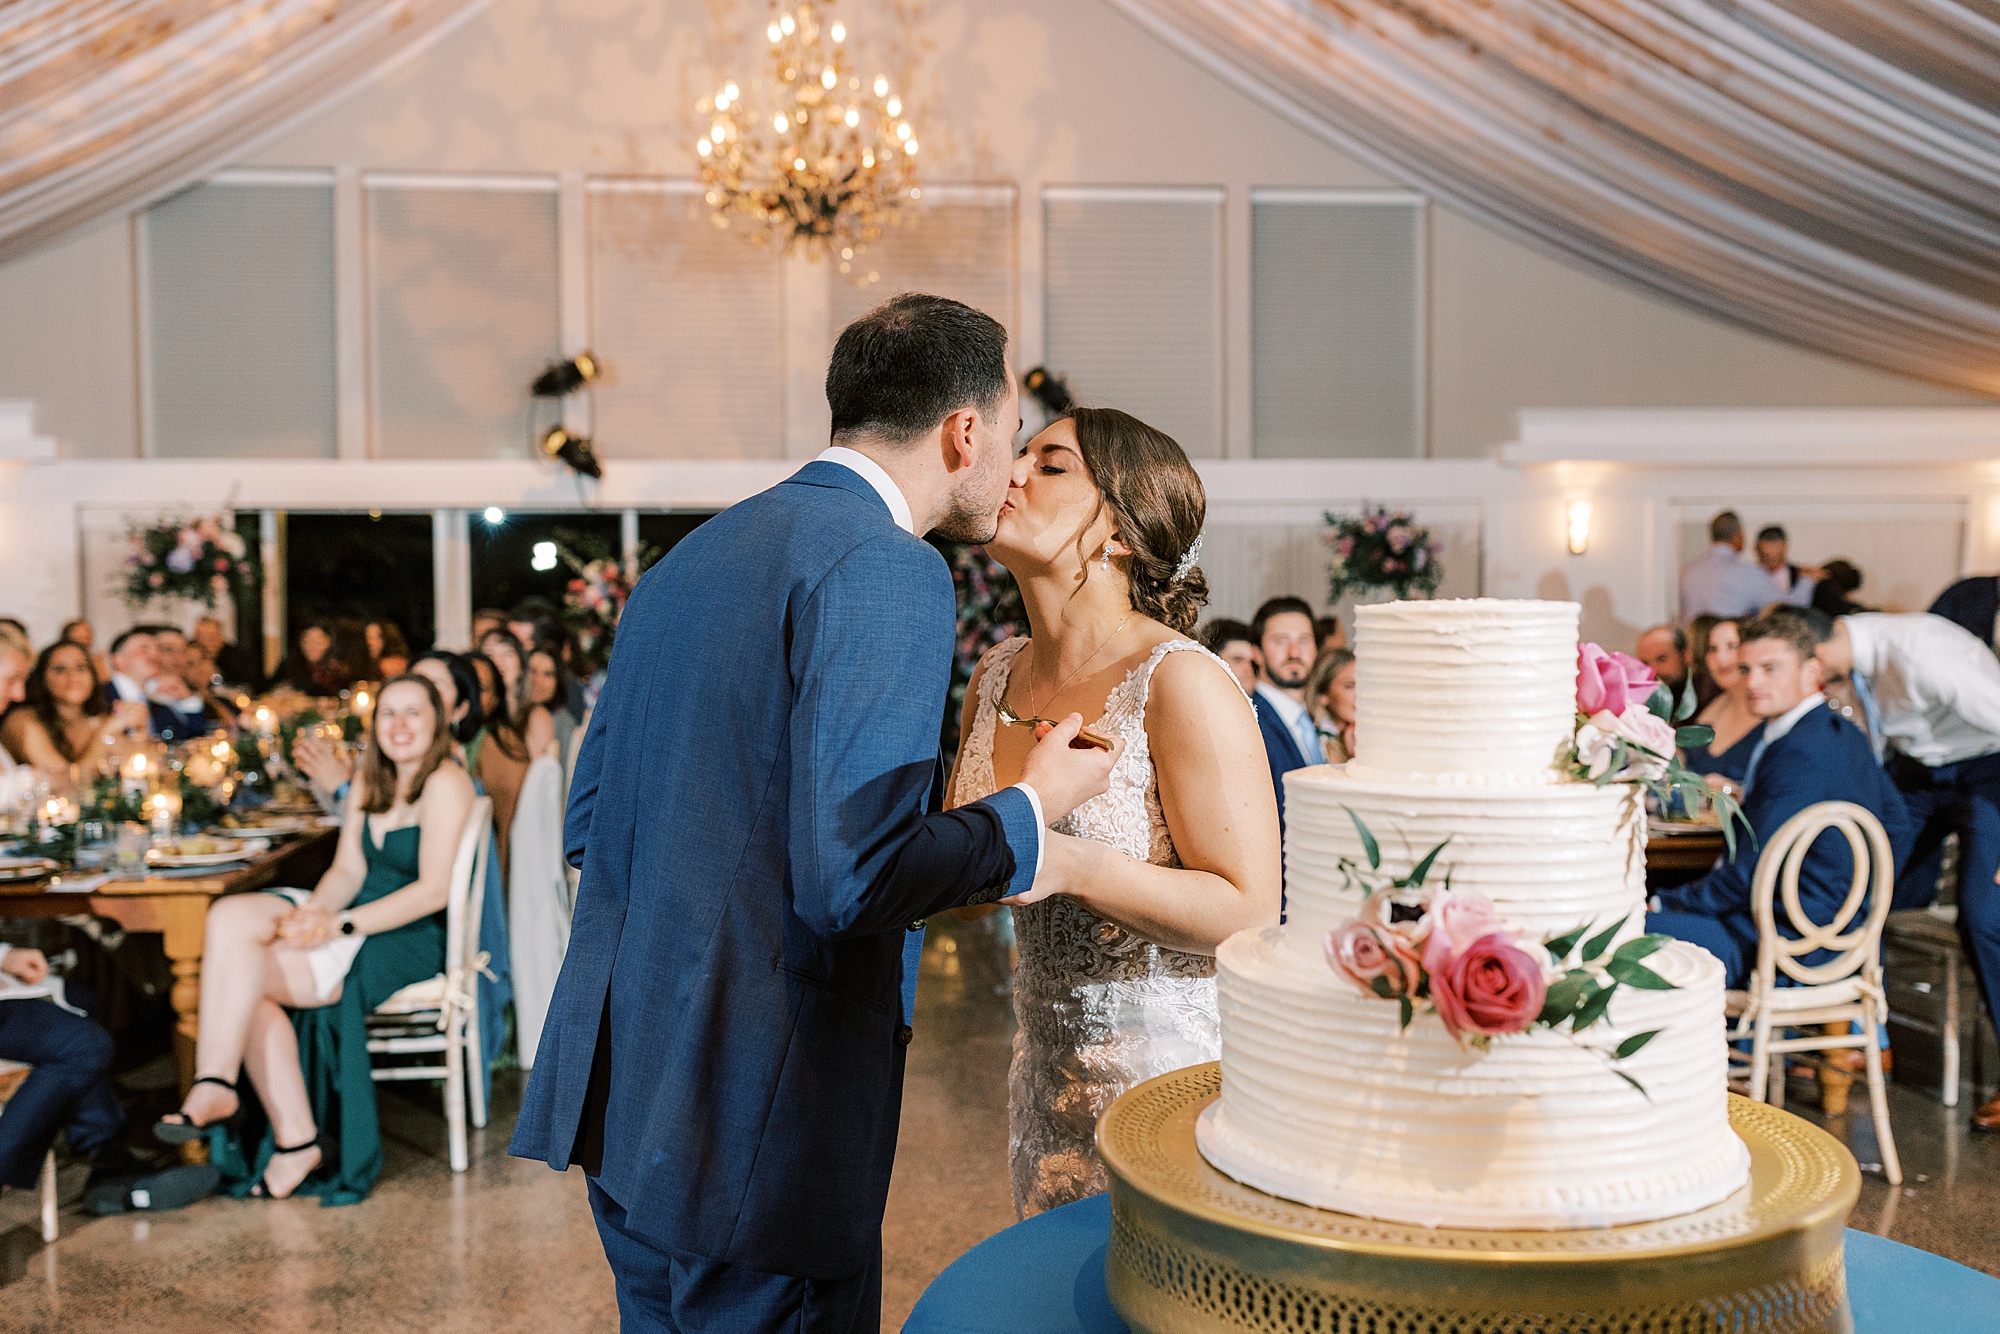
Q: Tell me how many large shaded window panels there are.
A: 6